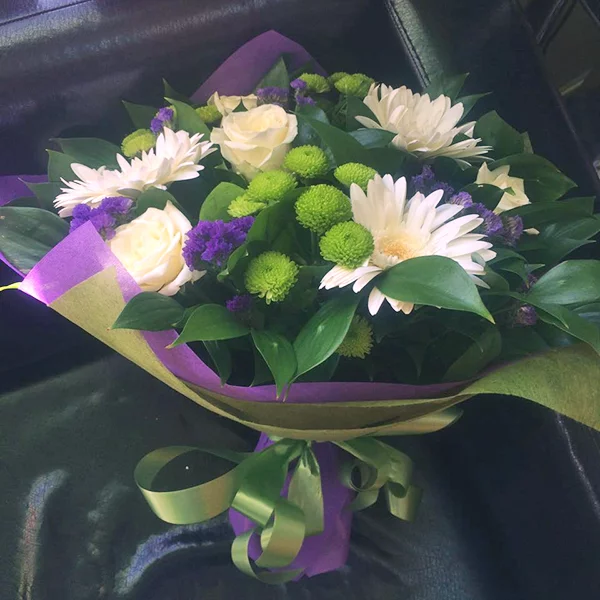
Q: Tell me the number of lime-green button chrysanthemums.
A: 13